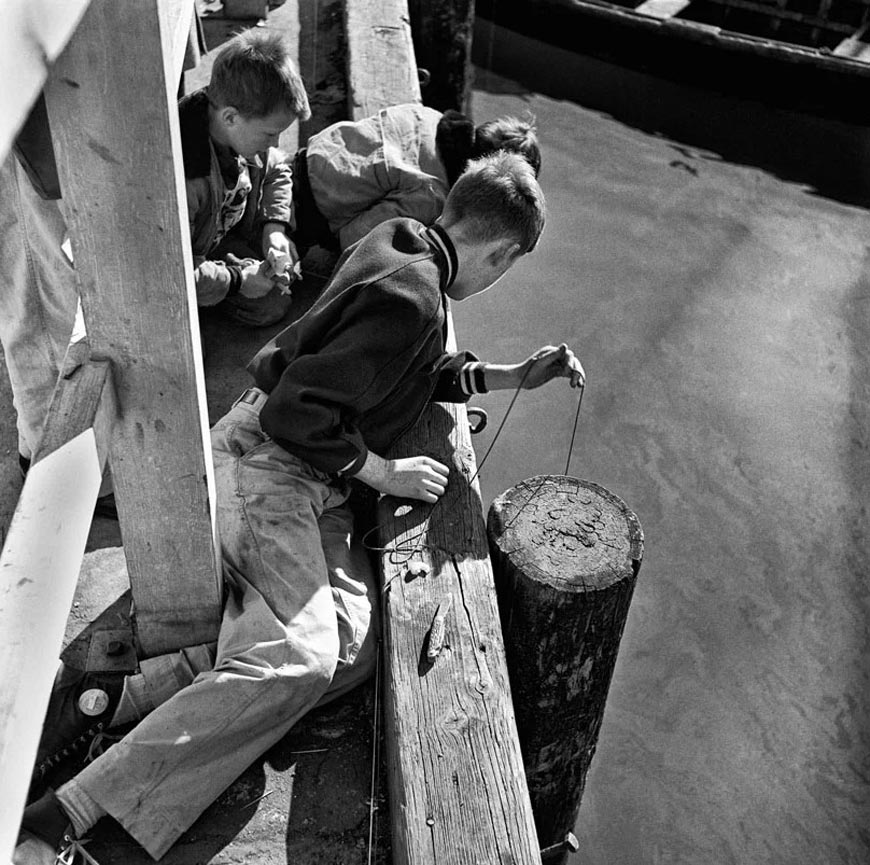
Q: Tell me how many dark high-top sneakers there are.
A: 2